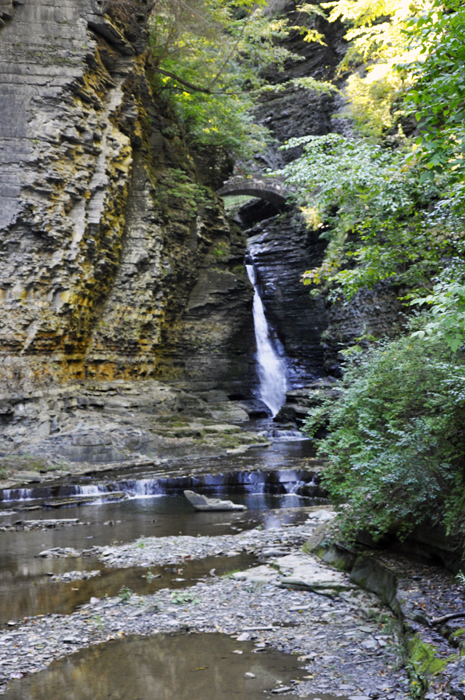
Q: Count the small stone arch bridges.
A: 1